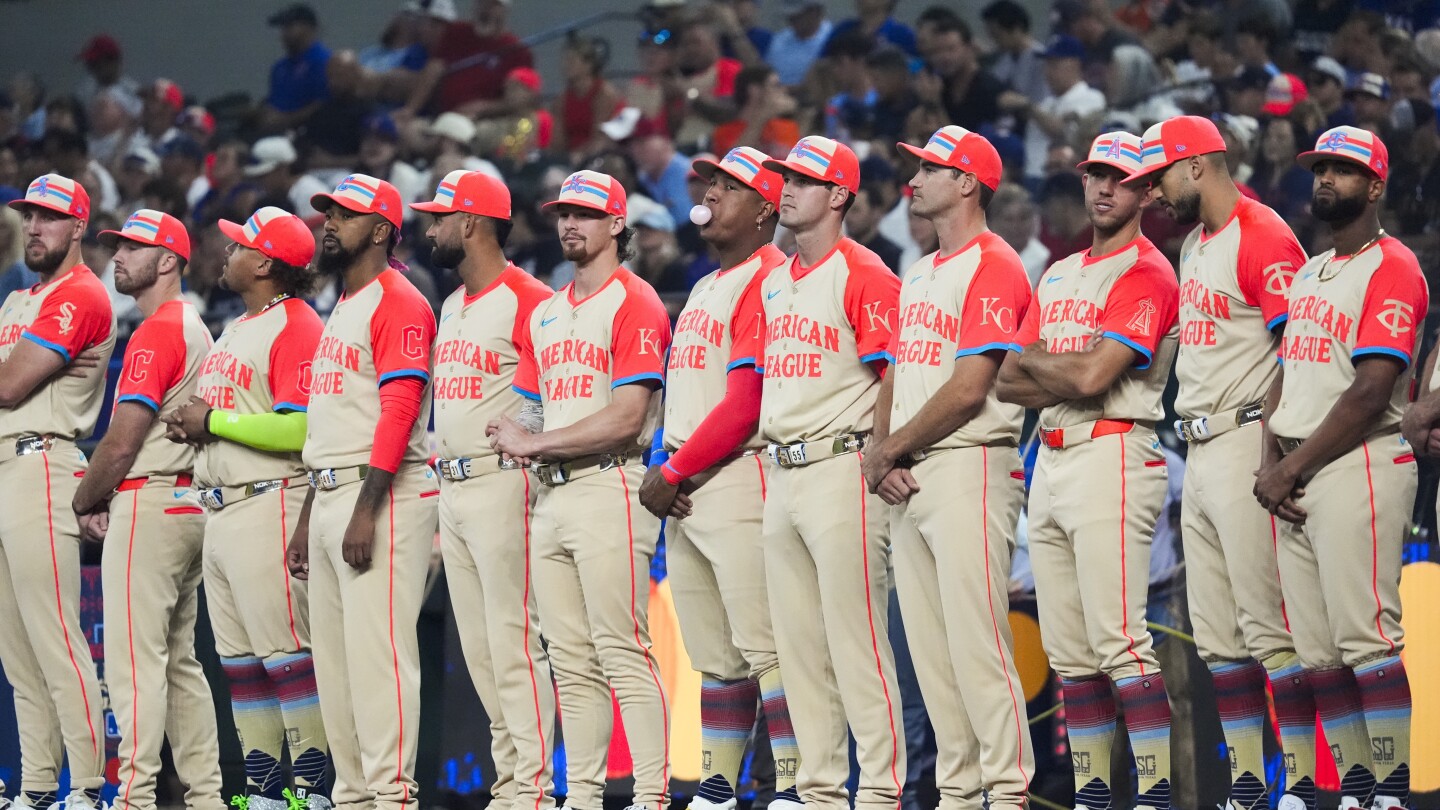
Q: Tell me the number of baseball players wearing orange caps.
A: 12